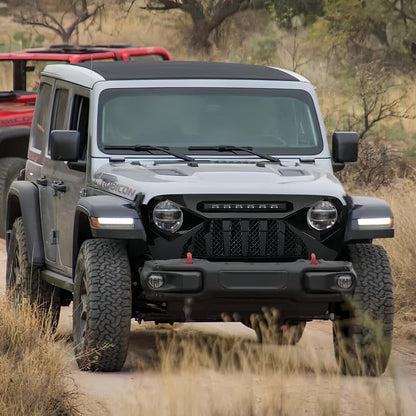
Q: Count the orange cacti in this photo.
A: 0